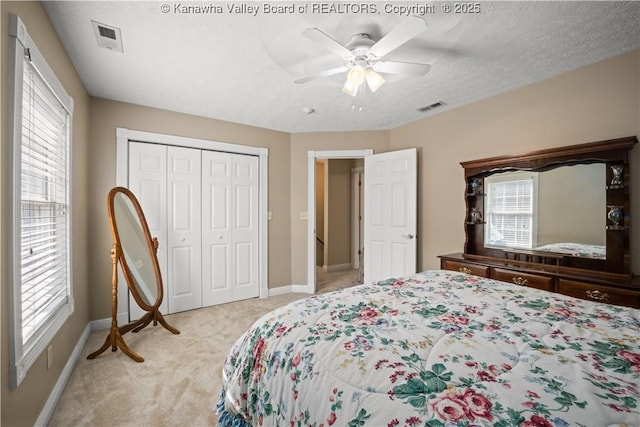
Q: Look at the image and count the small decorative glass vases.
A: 4